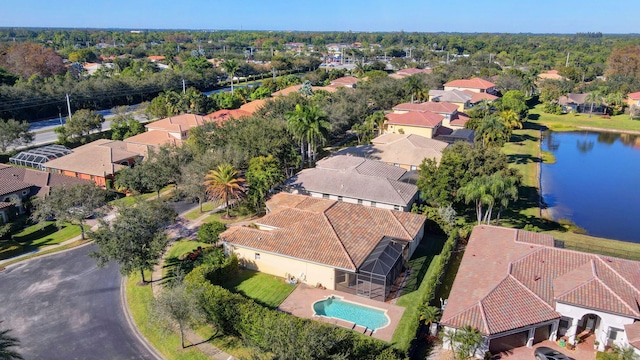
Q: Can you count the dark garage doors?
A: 2